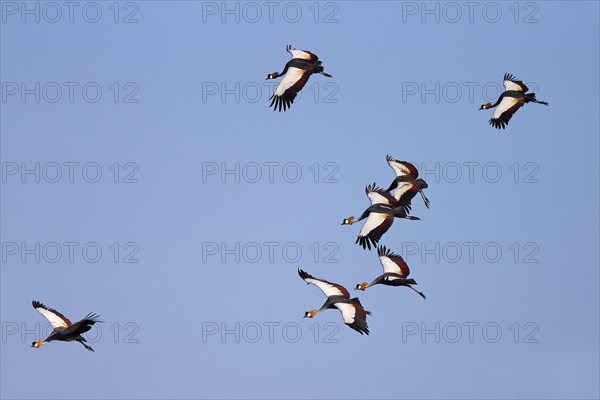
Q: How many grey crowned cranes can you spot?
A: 7